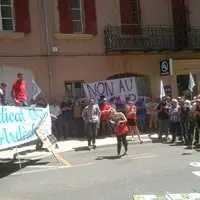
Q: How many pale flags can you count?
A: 3